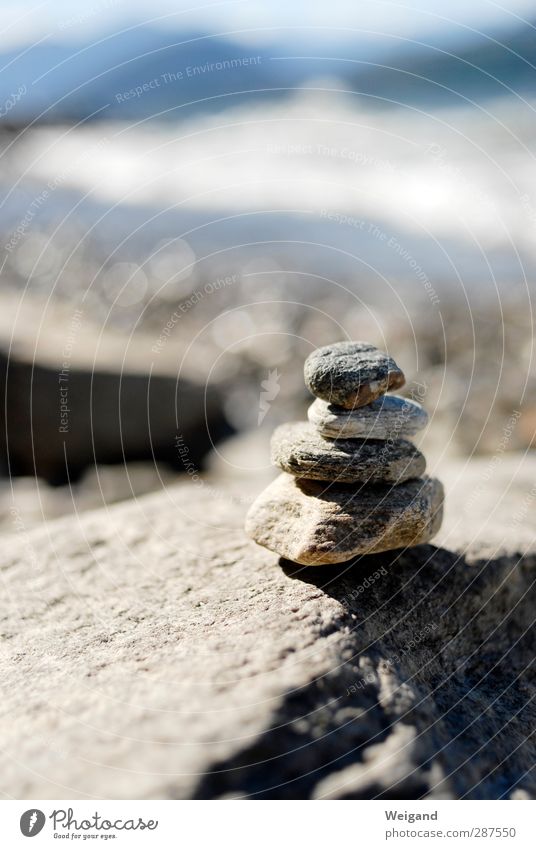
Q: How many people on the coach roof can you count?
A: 0